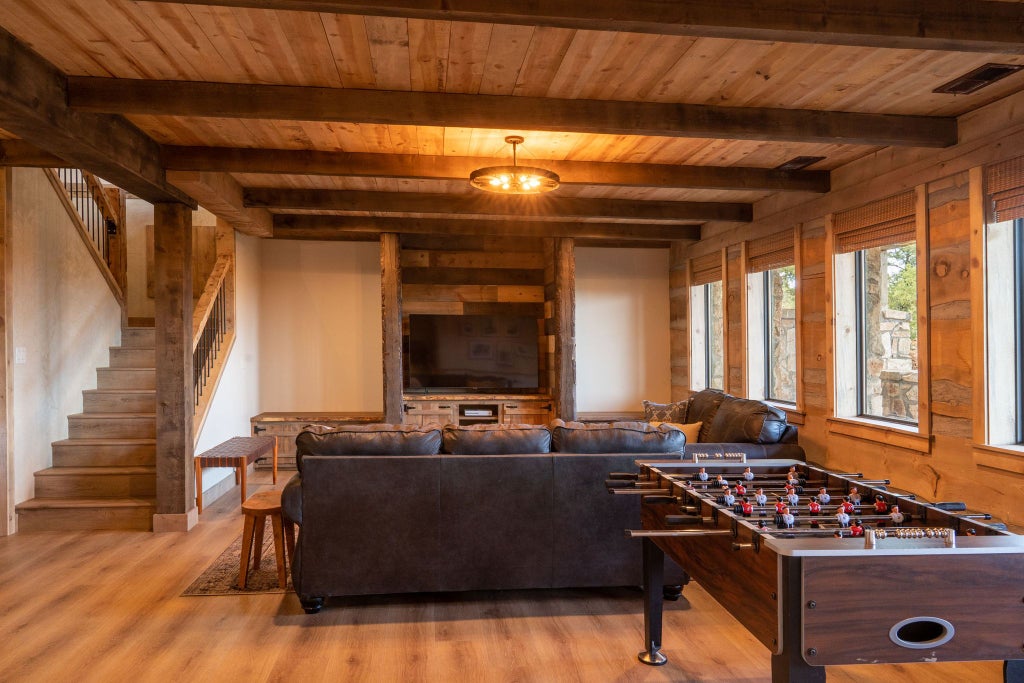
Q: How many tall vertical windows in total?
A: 4